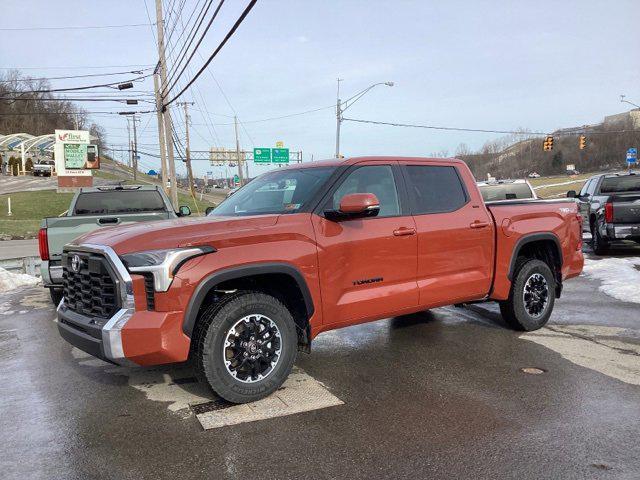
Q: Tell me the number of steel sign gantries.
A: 1